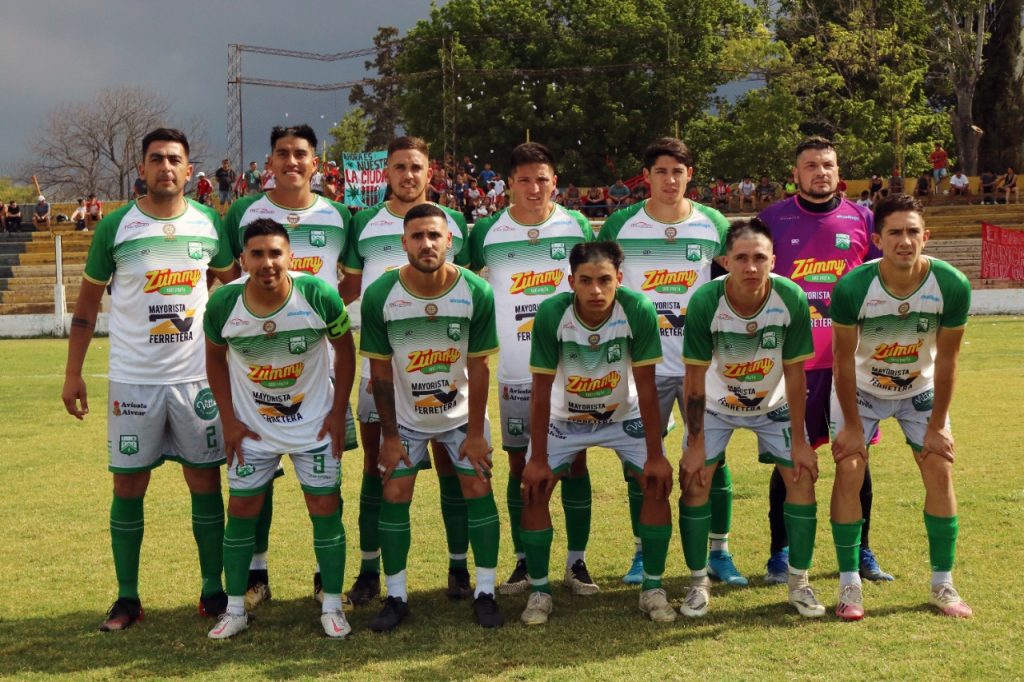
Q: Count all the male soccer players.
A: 11